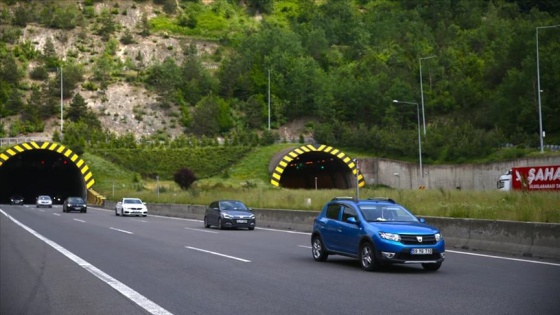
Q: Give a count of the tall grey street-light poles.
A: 5